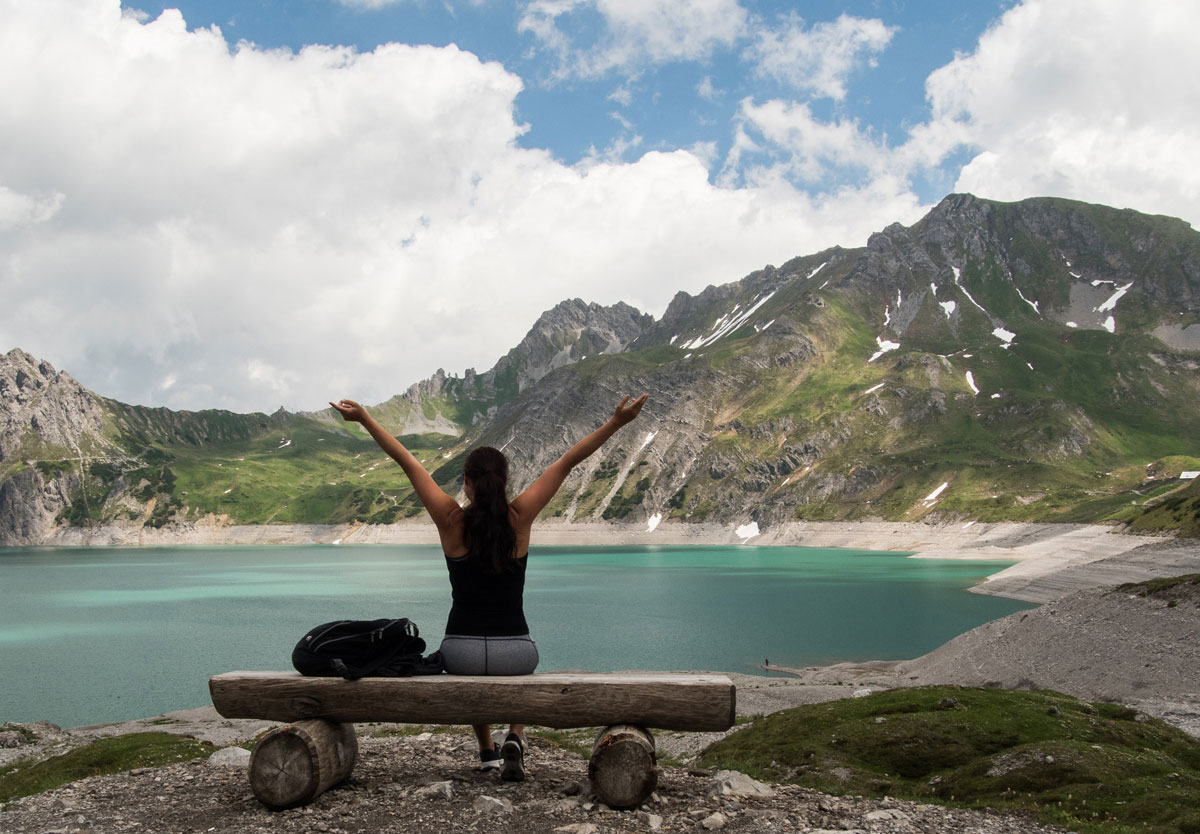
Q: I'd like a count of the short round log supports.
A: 2